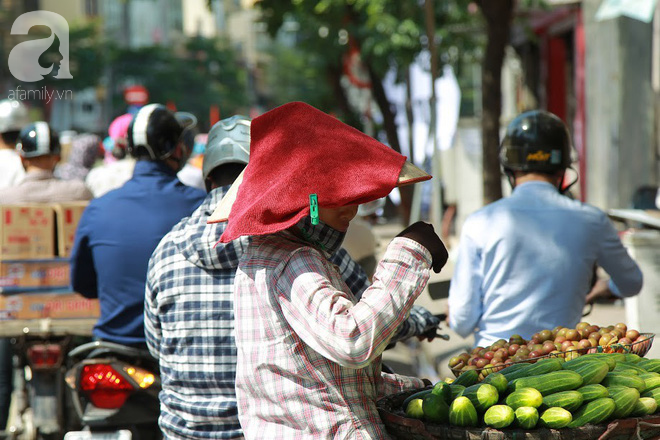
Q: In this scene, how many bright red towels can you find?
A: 1